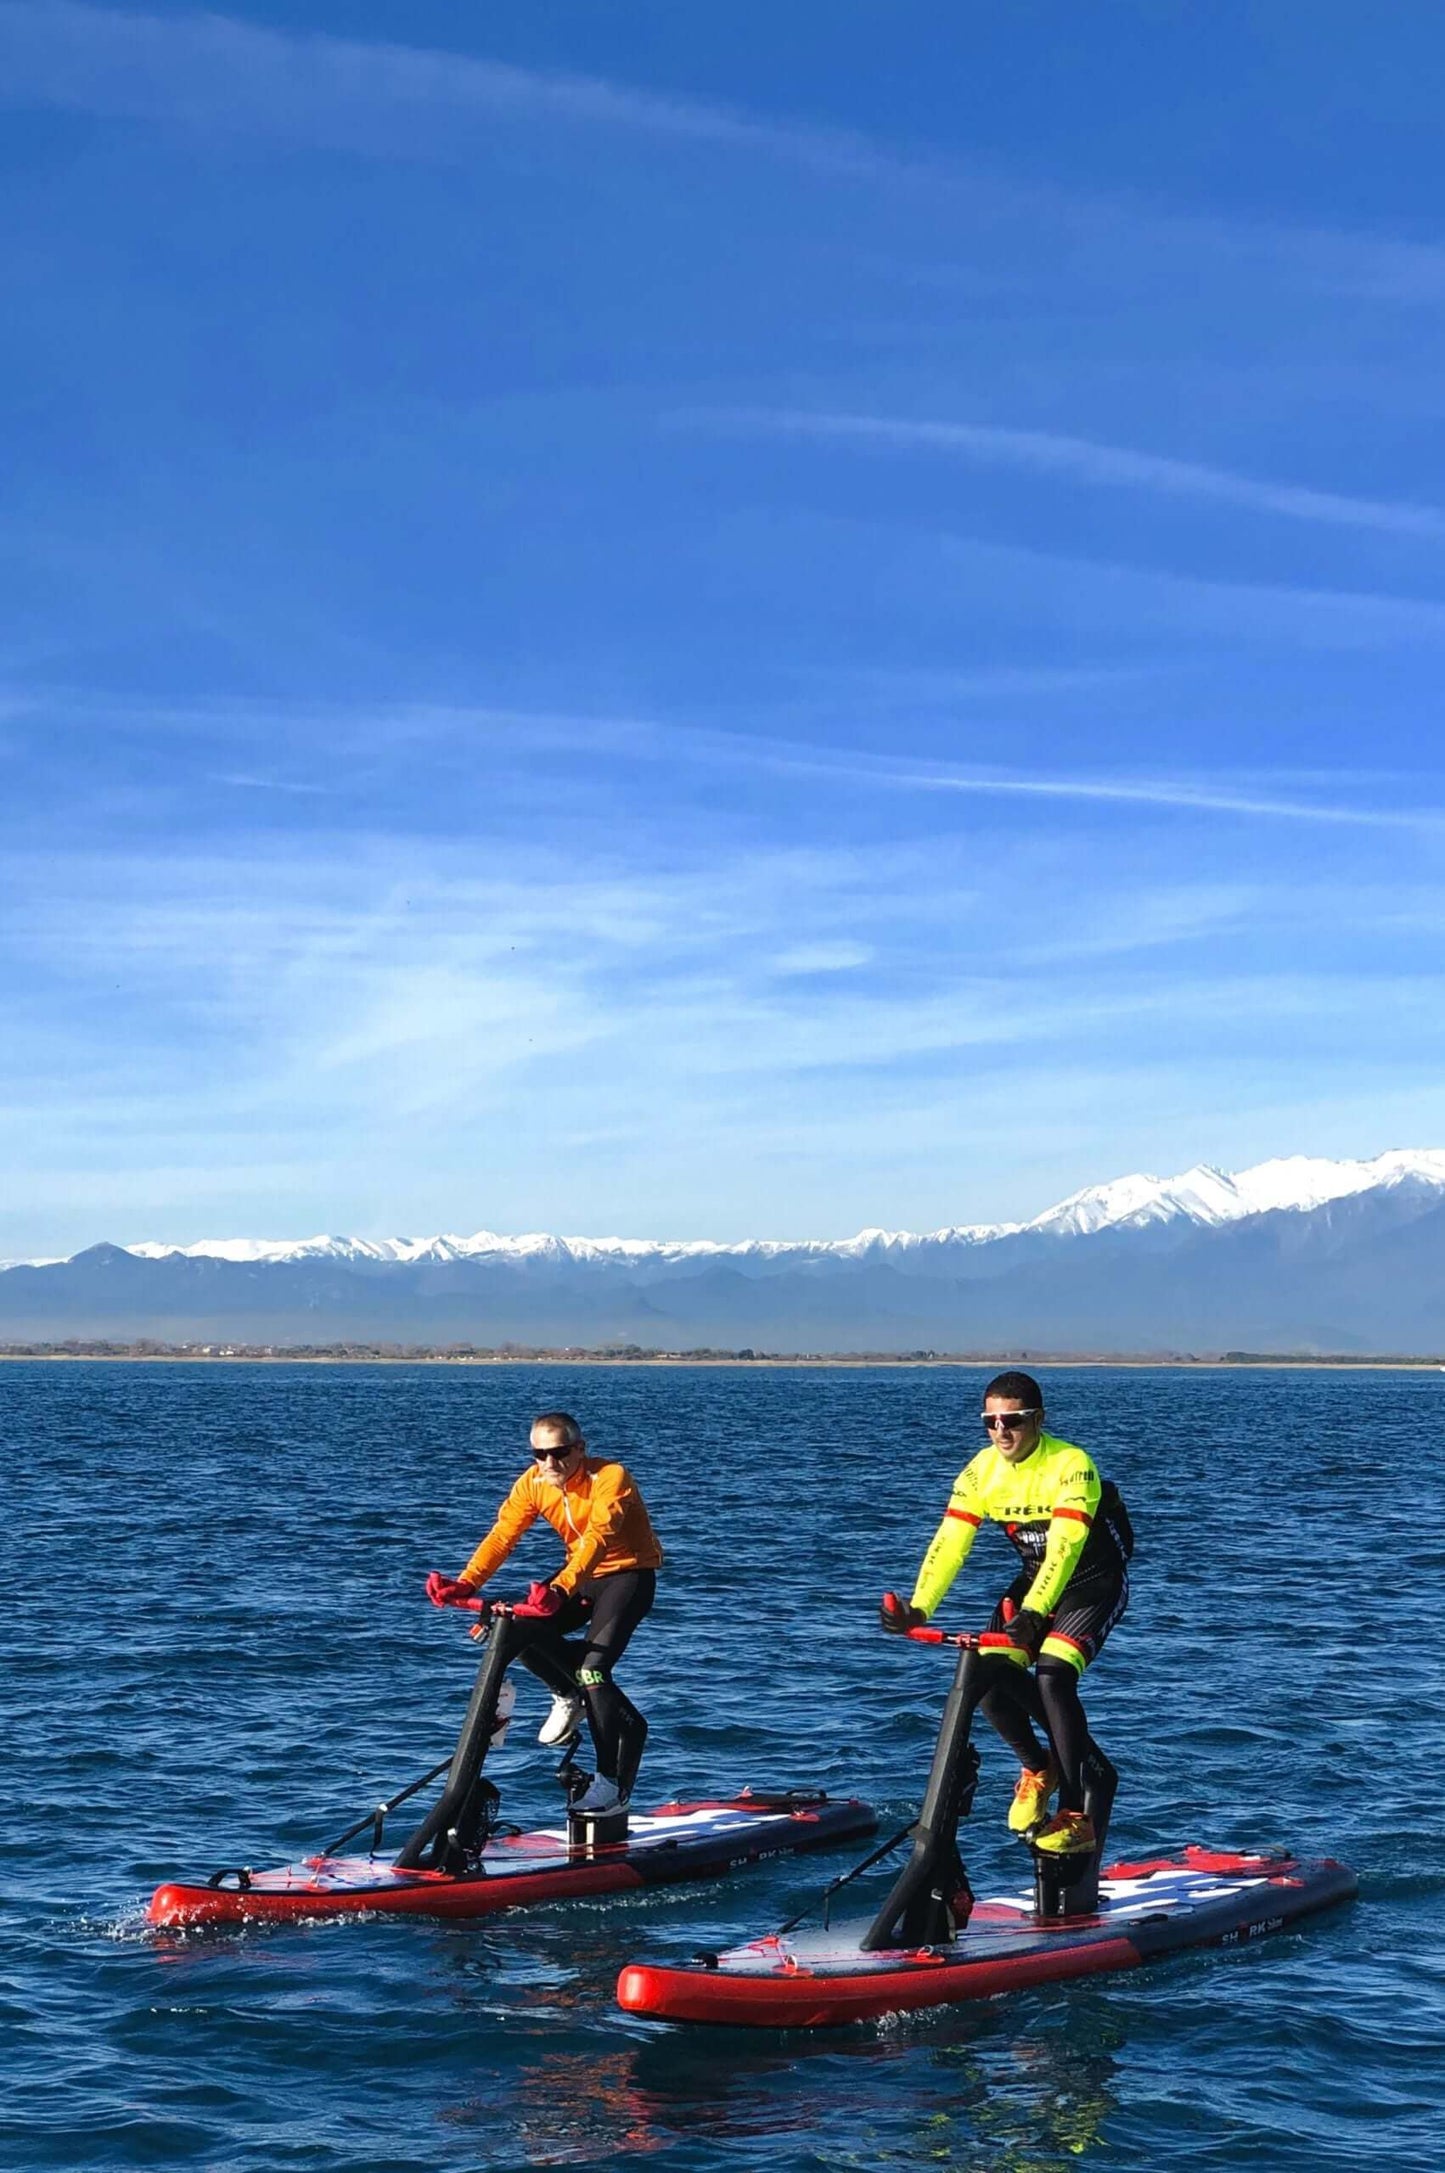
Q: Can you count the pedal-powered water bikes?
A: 2